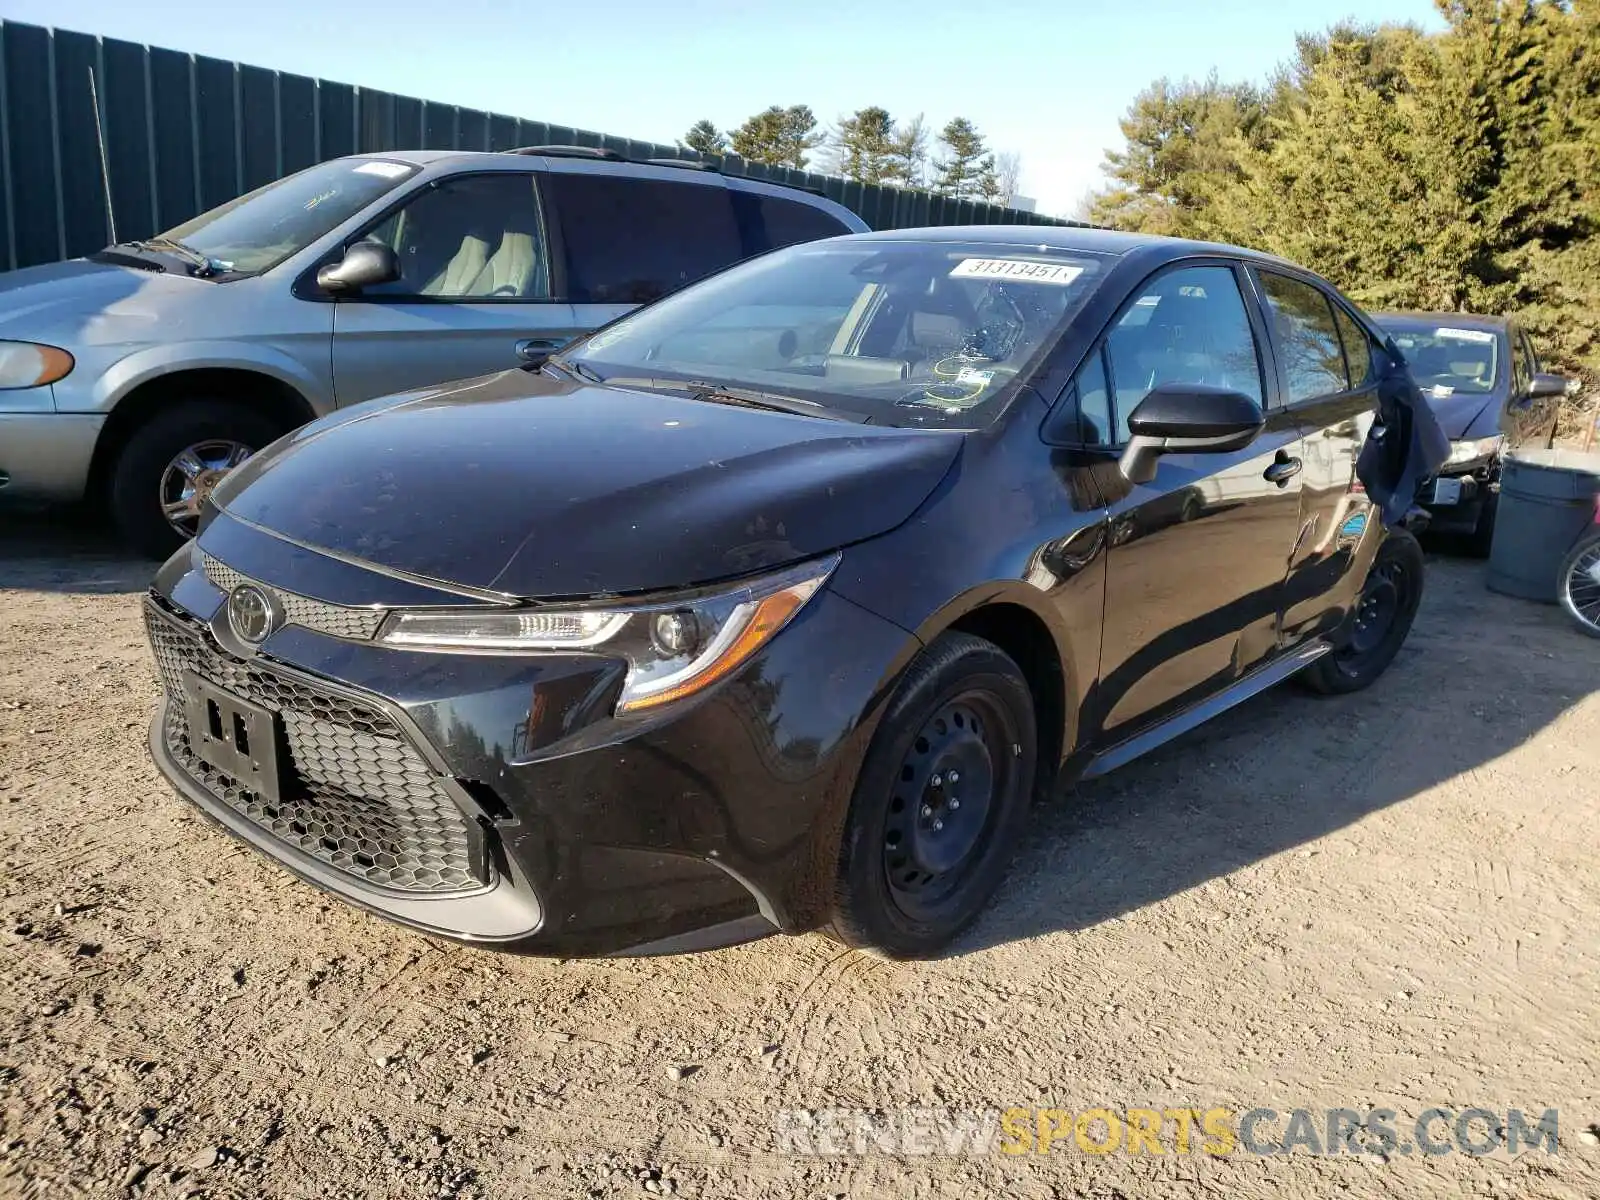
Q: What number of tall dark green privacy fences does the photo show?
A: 1